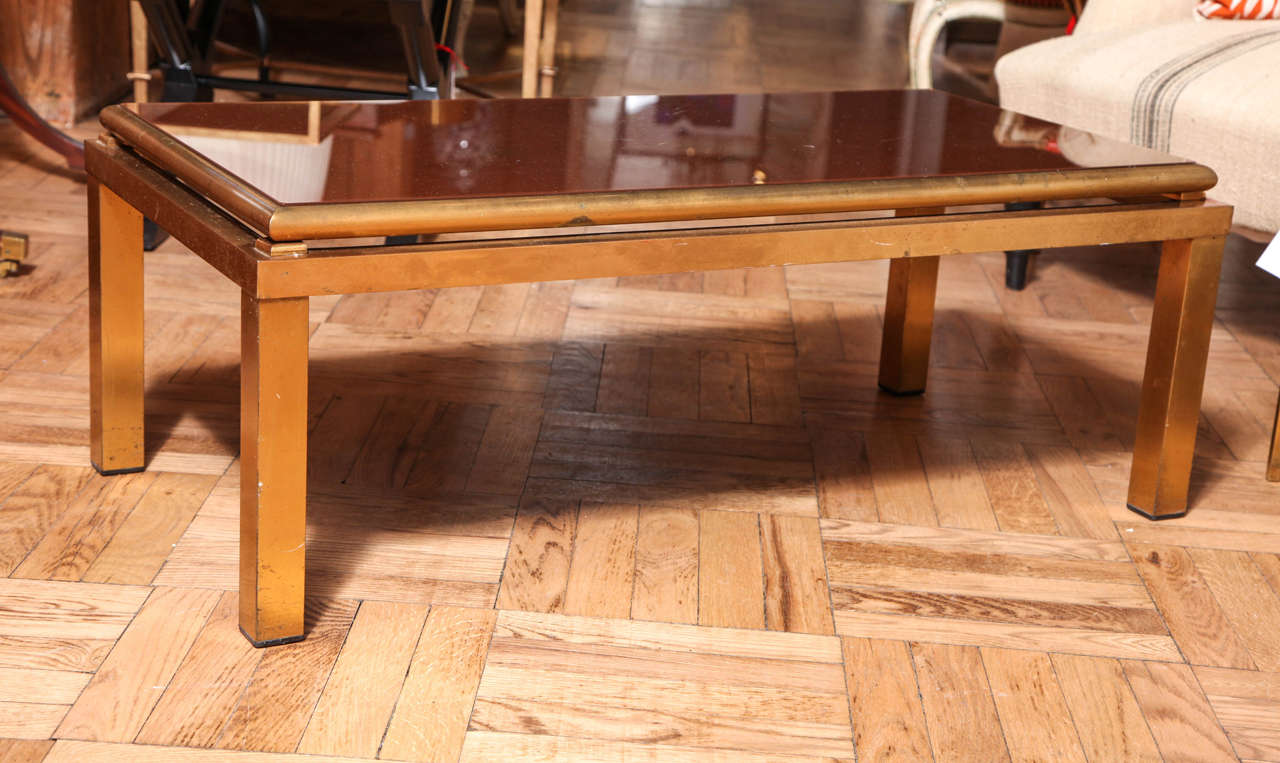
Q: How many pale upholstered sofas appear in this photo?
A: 1